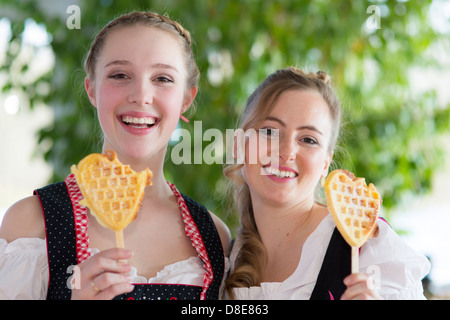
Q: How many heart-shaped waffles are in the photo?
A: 2